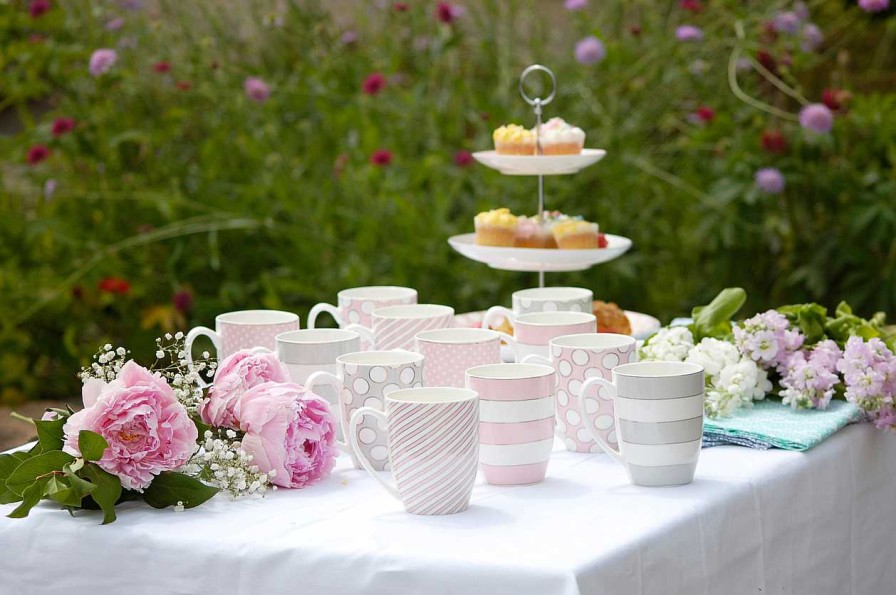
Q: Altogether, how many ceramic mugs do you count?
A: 12